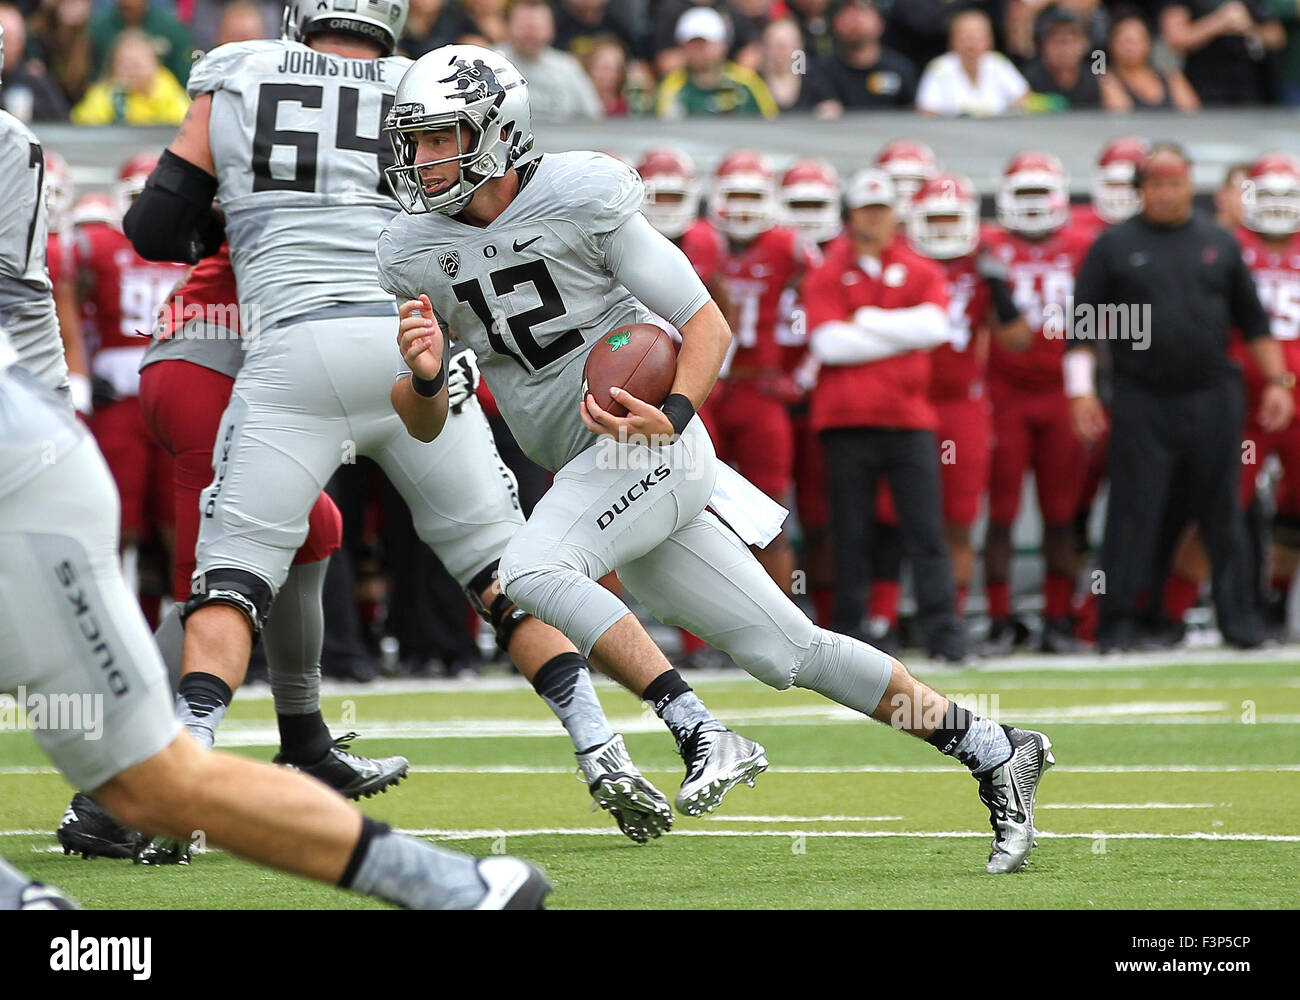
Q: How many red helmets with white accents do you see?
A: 11